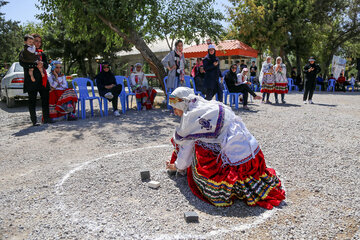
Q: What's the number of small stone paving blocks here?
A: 3